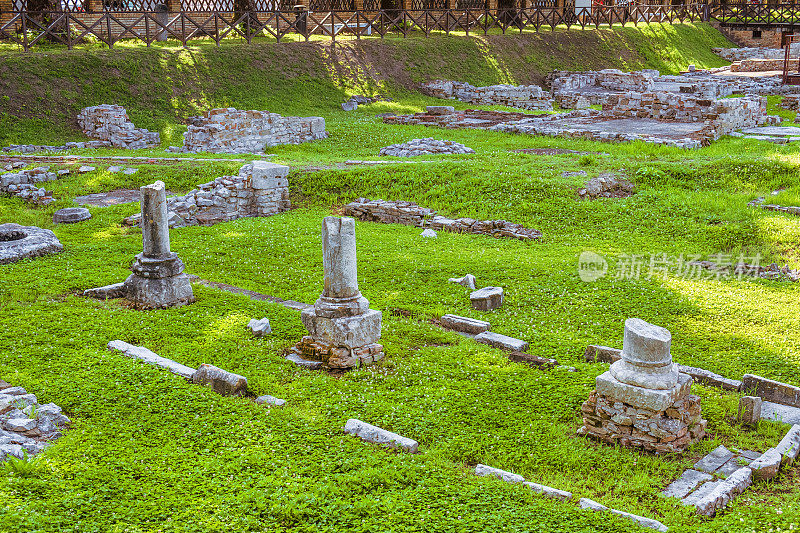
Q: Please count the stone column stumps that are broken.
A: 3